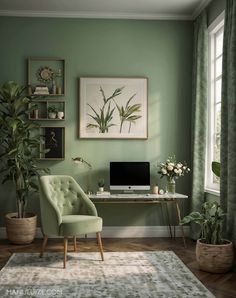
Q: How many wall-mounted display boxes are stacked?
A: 3